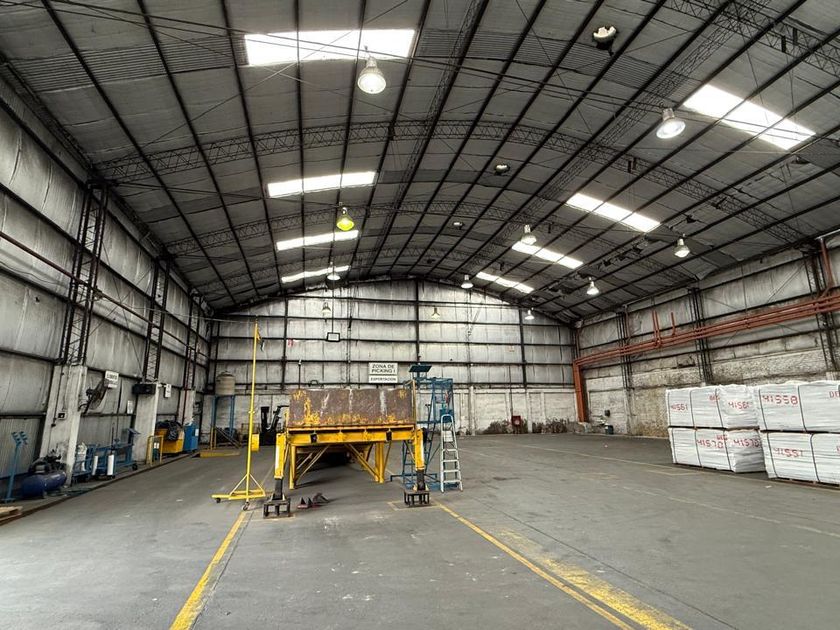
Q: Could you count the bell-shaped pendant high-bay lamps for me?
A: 11